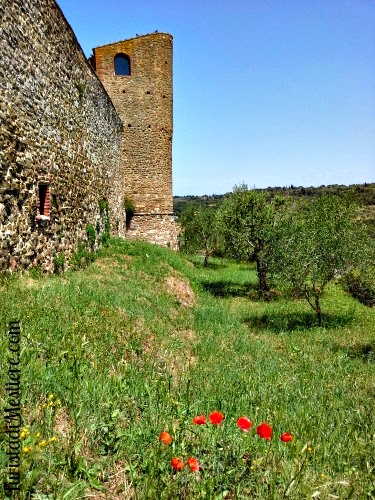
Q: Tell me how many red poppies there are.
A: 8